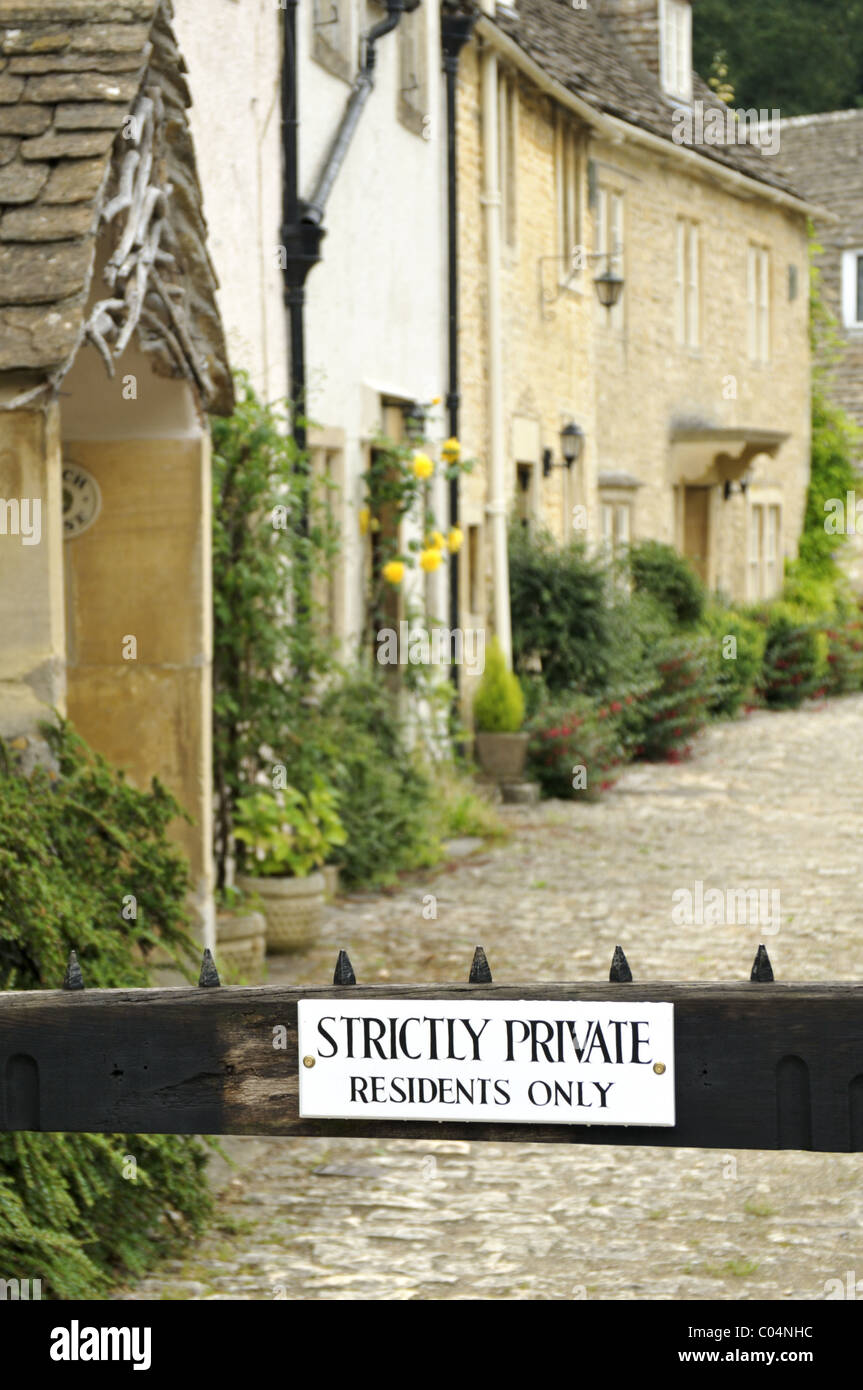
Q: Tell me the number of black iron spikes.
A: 6